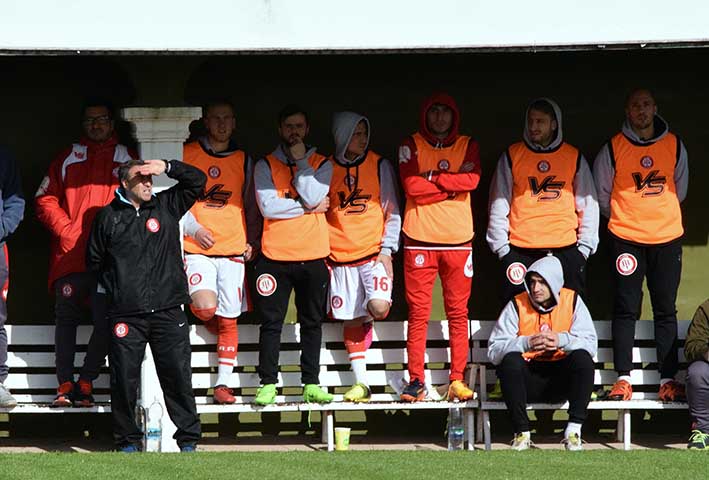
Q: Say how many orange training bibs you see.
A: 7